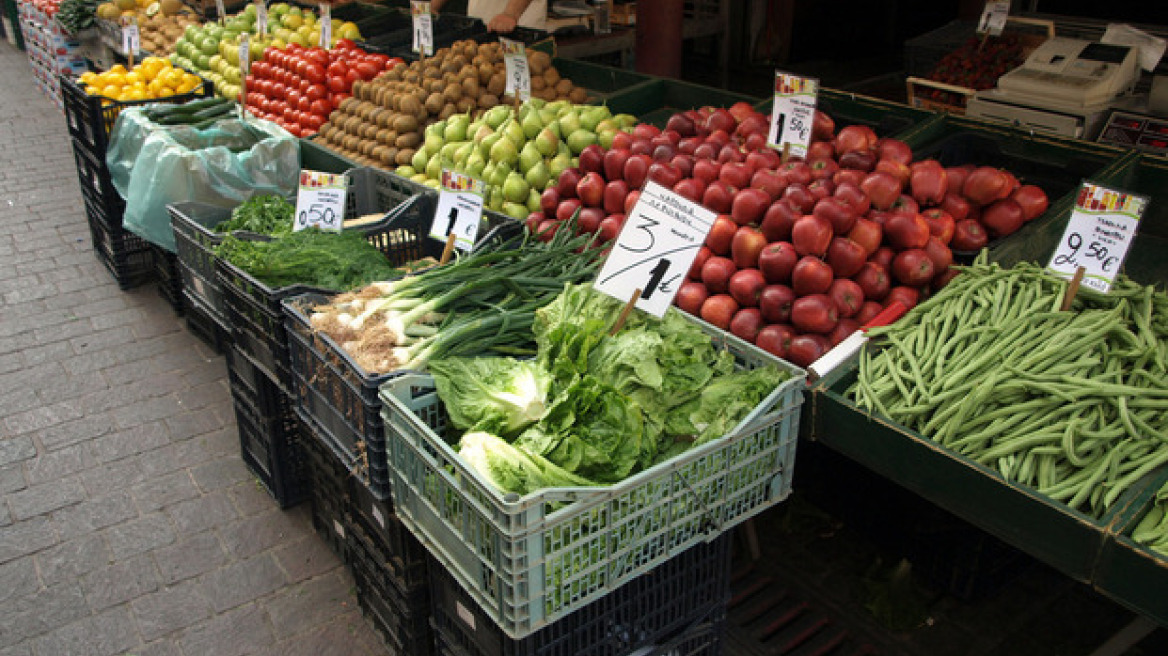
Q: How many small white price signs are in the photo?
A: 13